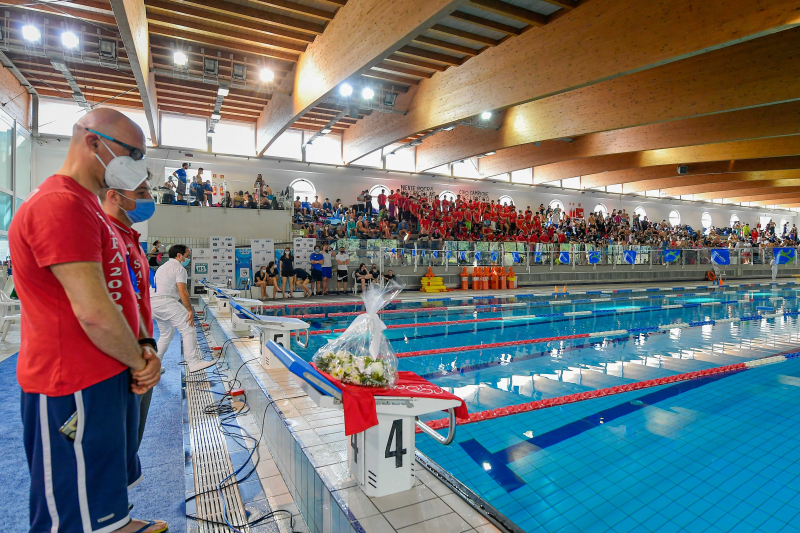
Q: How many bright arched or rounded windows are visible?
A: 11